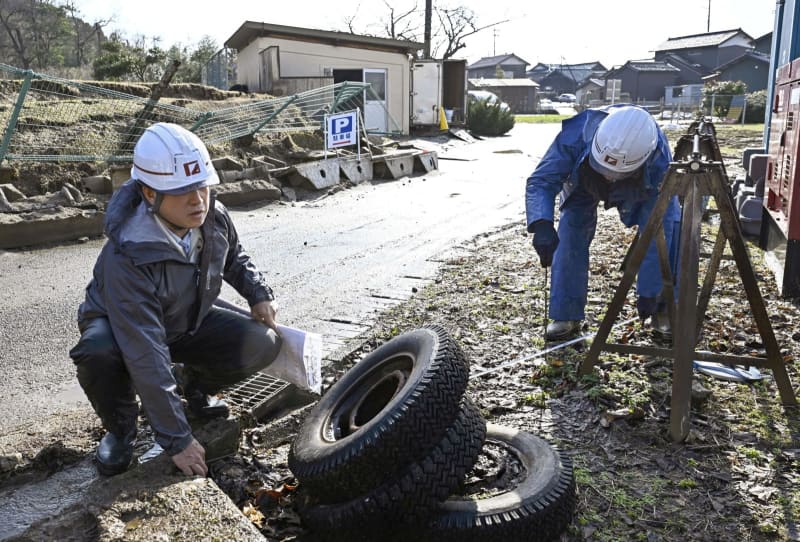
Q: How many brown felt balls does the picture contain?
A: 0